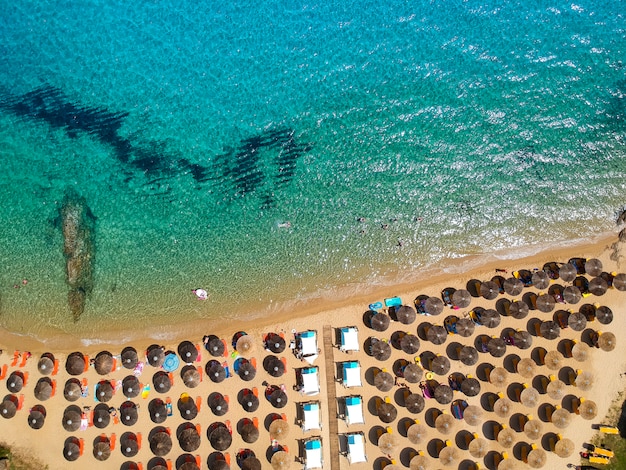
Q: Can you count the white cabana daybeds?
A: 8